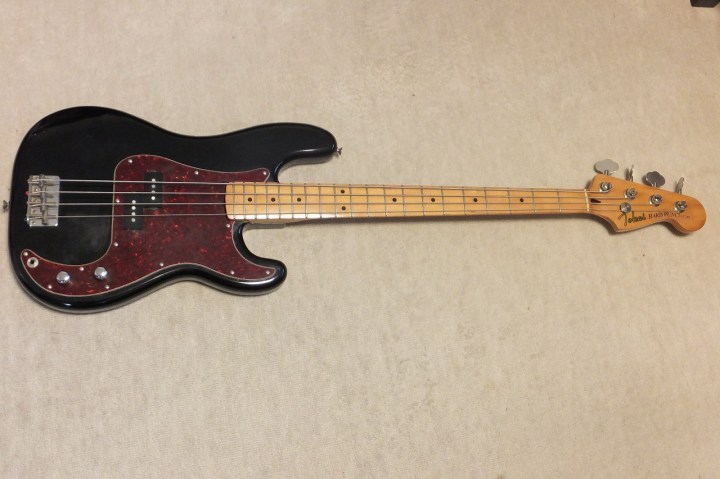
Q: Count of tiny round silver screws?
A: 13